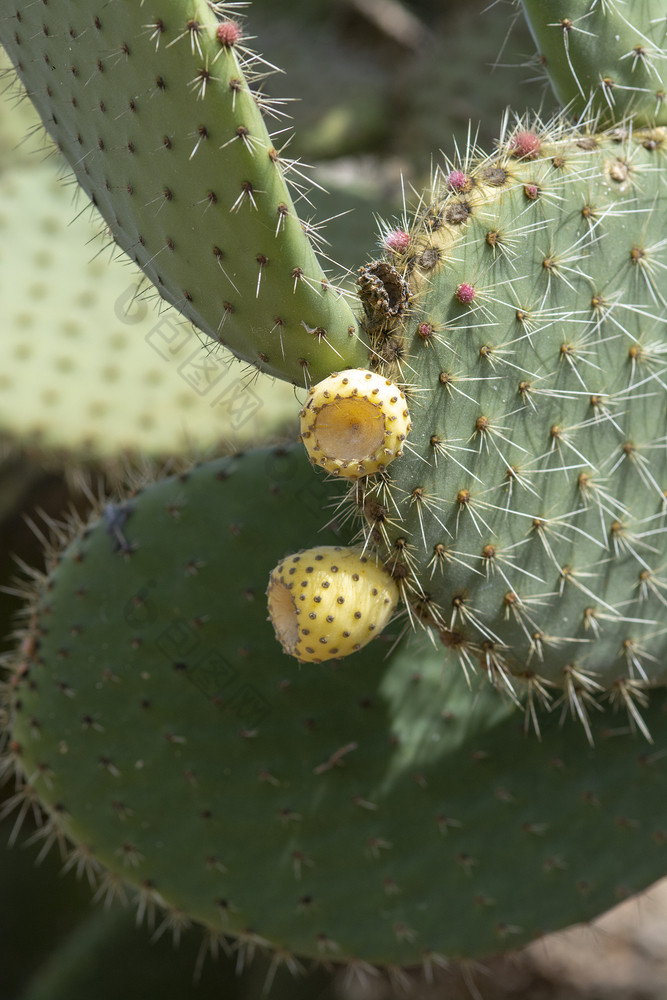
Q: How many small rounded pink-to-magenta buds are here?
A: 7